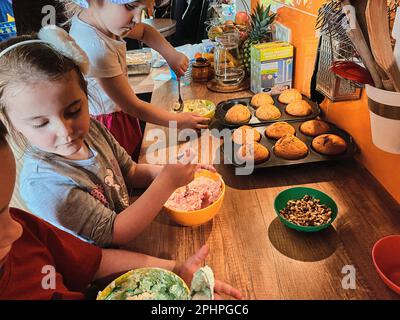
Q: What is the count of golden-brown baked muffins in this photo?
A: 11